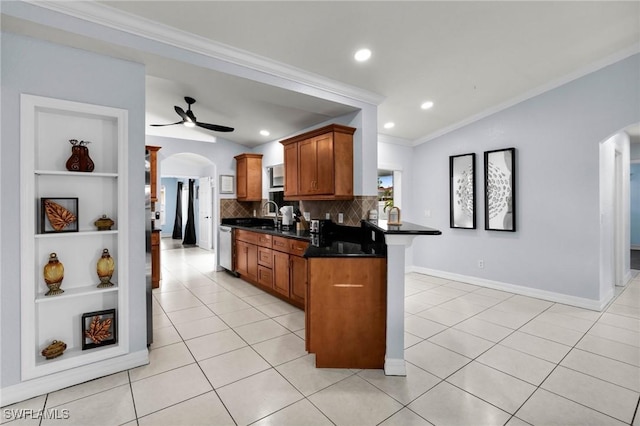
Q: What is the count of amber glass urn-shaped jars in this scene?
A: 2